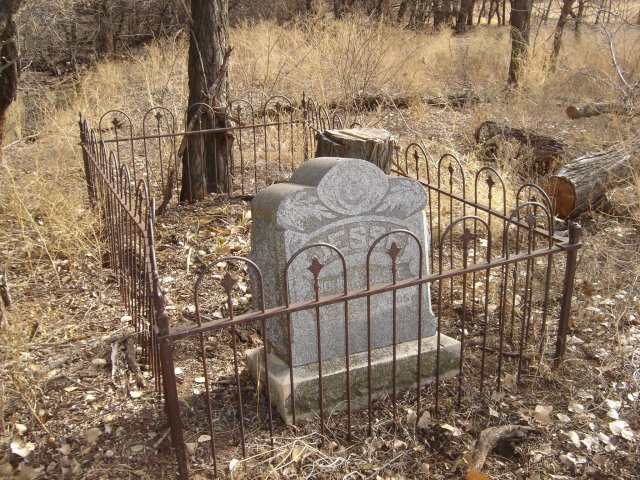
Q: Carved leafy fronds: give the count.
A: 2